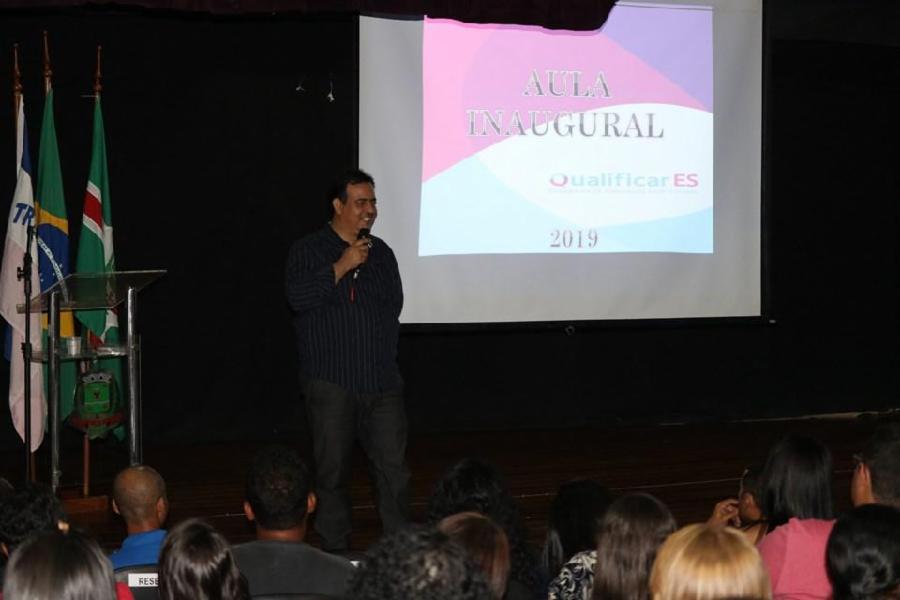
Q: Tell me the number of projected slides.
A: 1